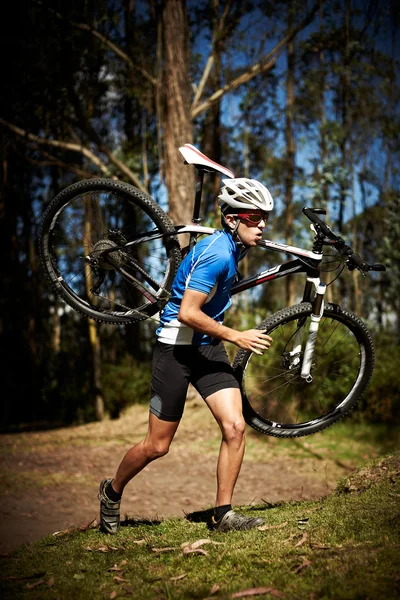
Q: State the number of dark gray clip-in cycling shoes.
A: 2